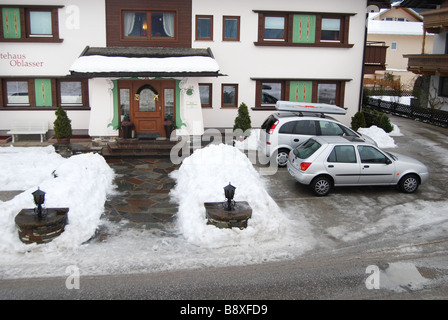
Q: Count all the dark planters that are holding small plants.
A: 2